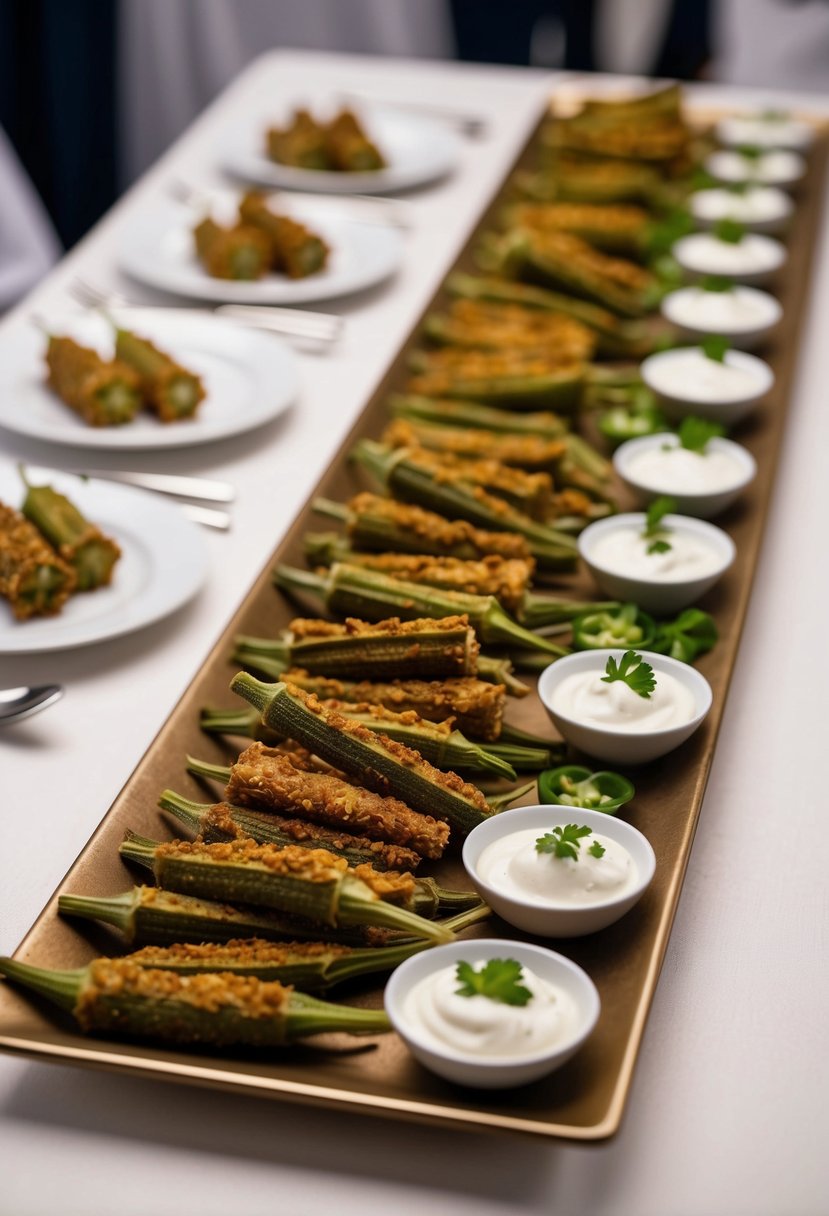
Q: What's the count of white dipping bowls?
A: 11